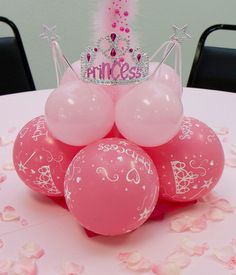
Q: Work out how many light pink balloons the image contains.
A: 4